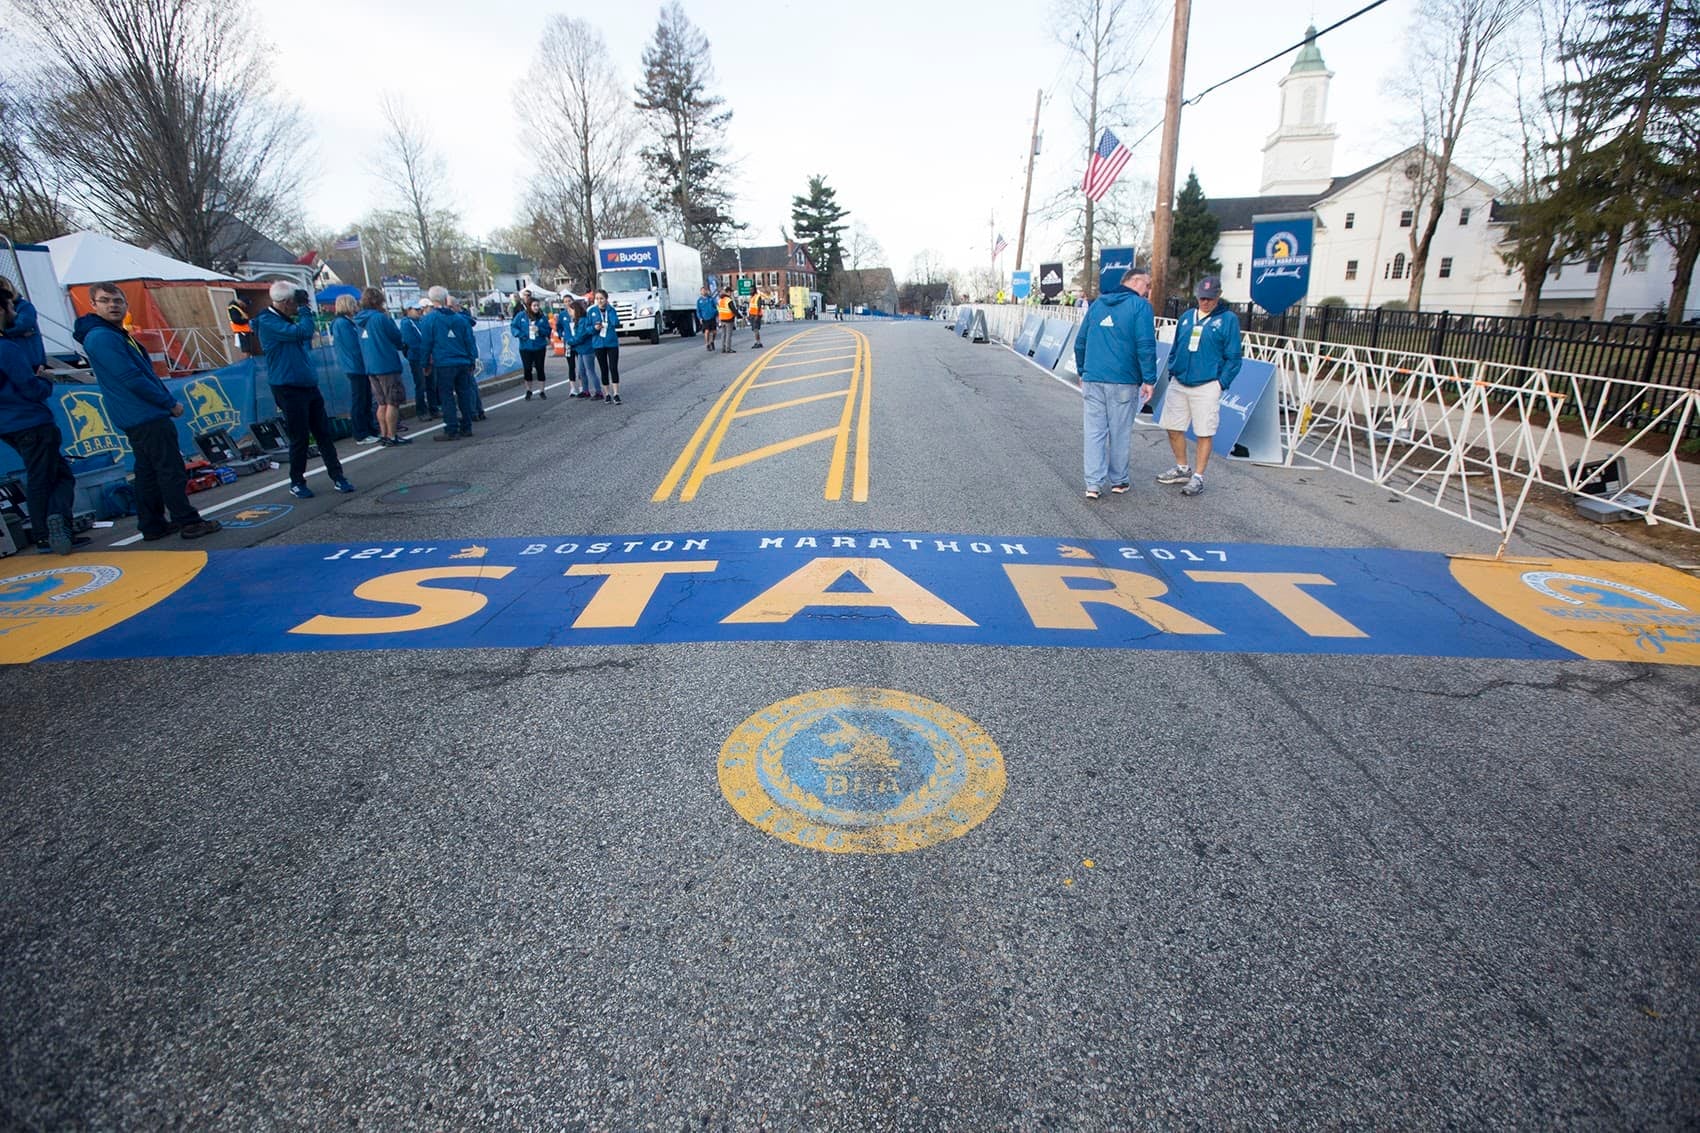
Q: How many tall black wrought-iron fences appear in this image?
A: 1